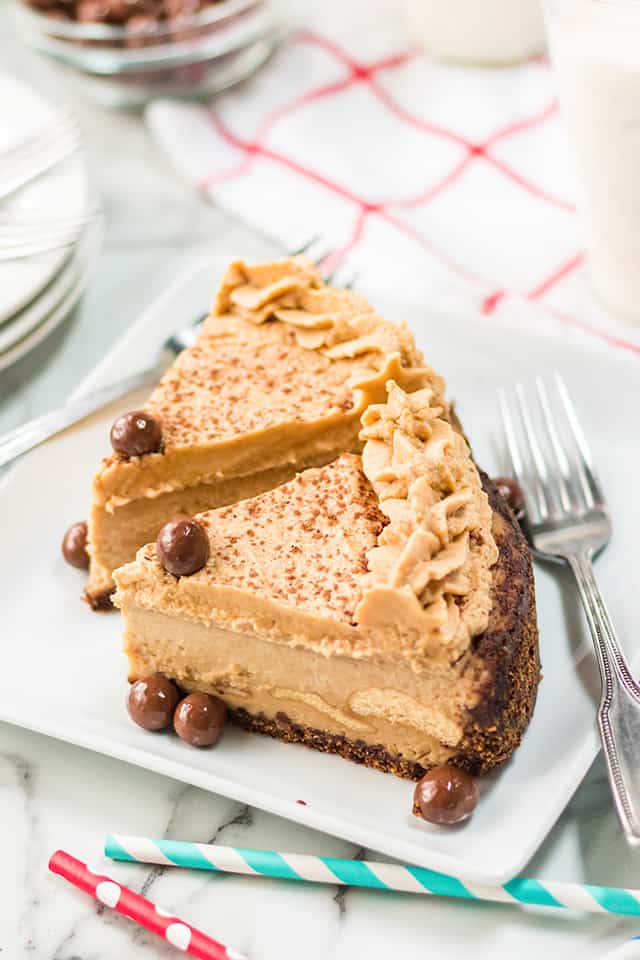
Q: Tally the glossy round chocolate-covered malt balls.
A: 7